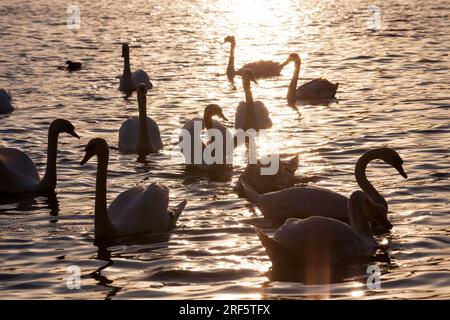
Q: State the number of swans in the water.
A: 12